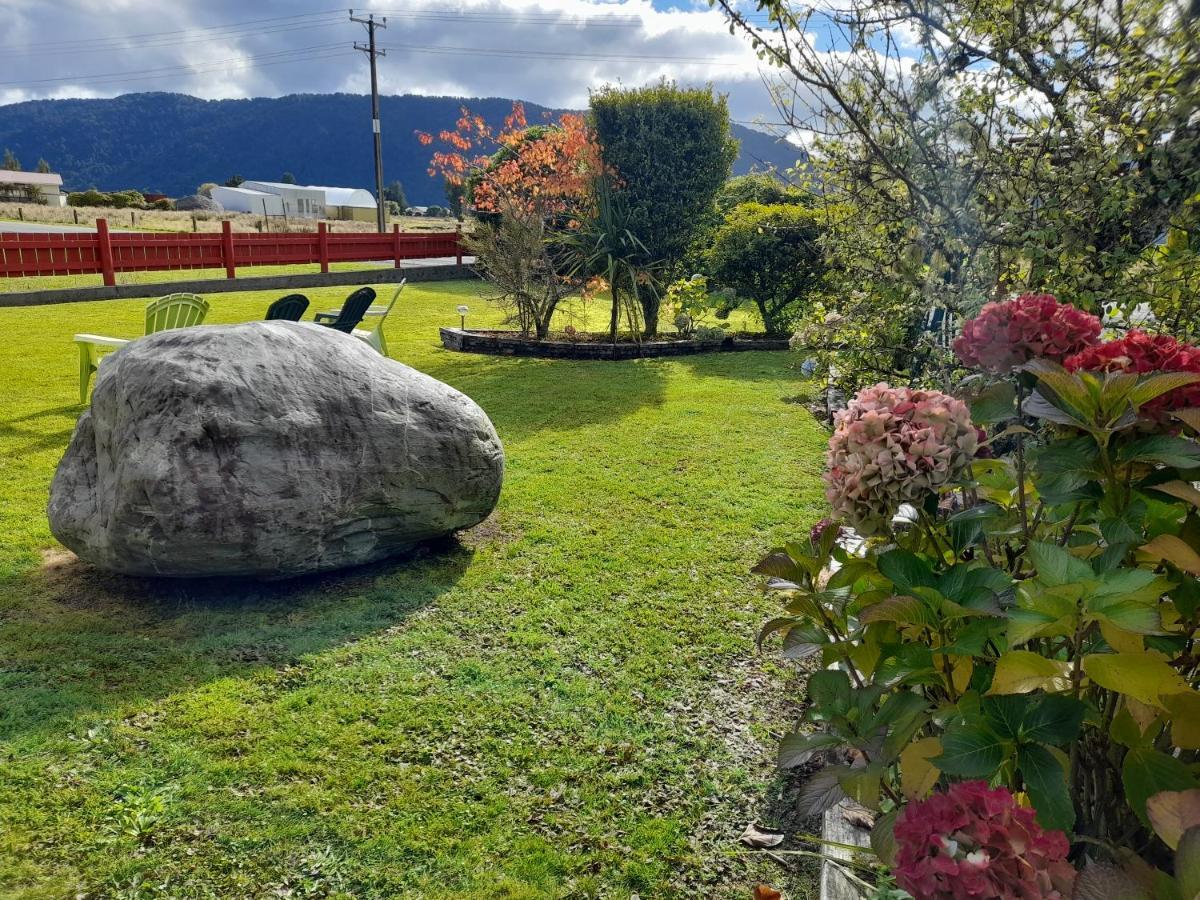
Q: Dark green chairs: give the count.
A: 2